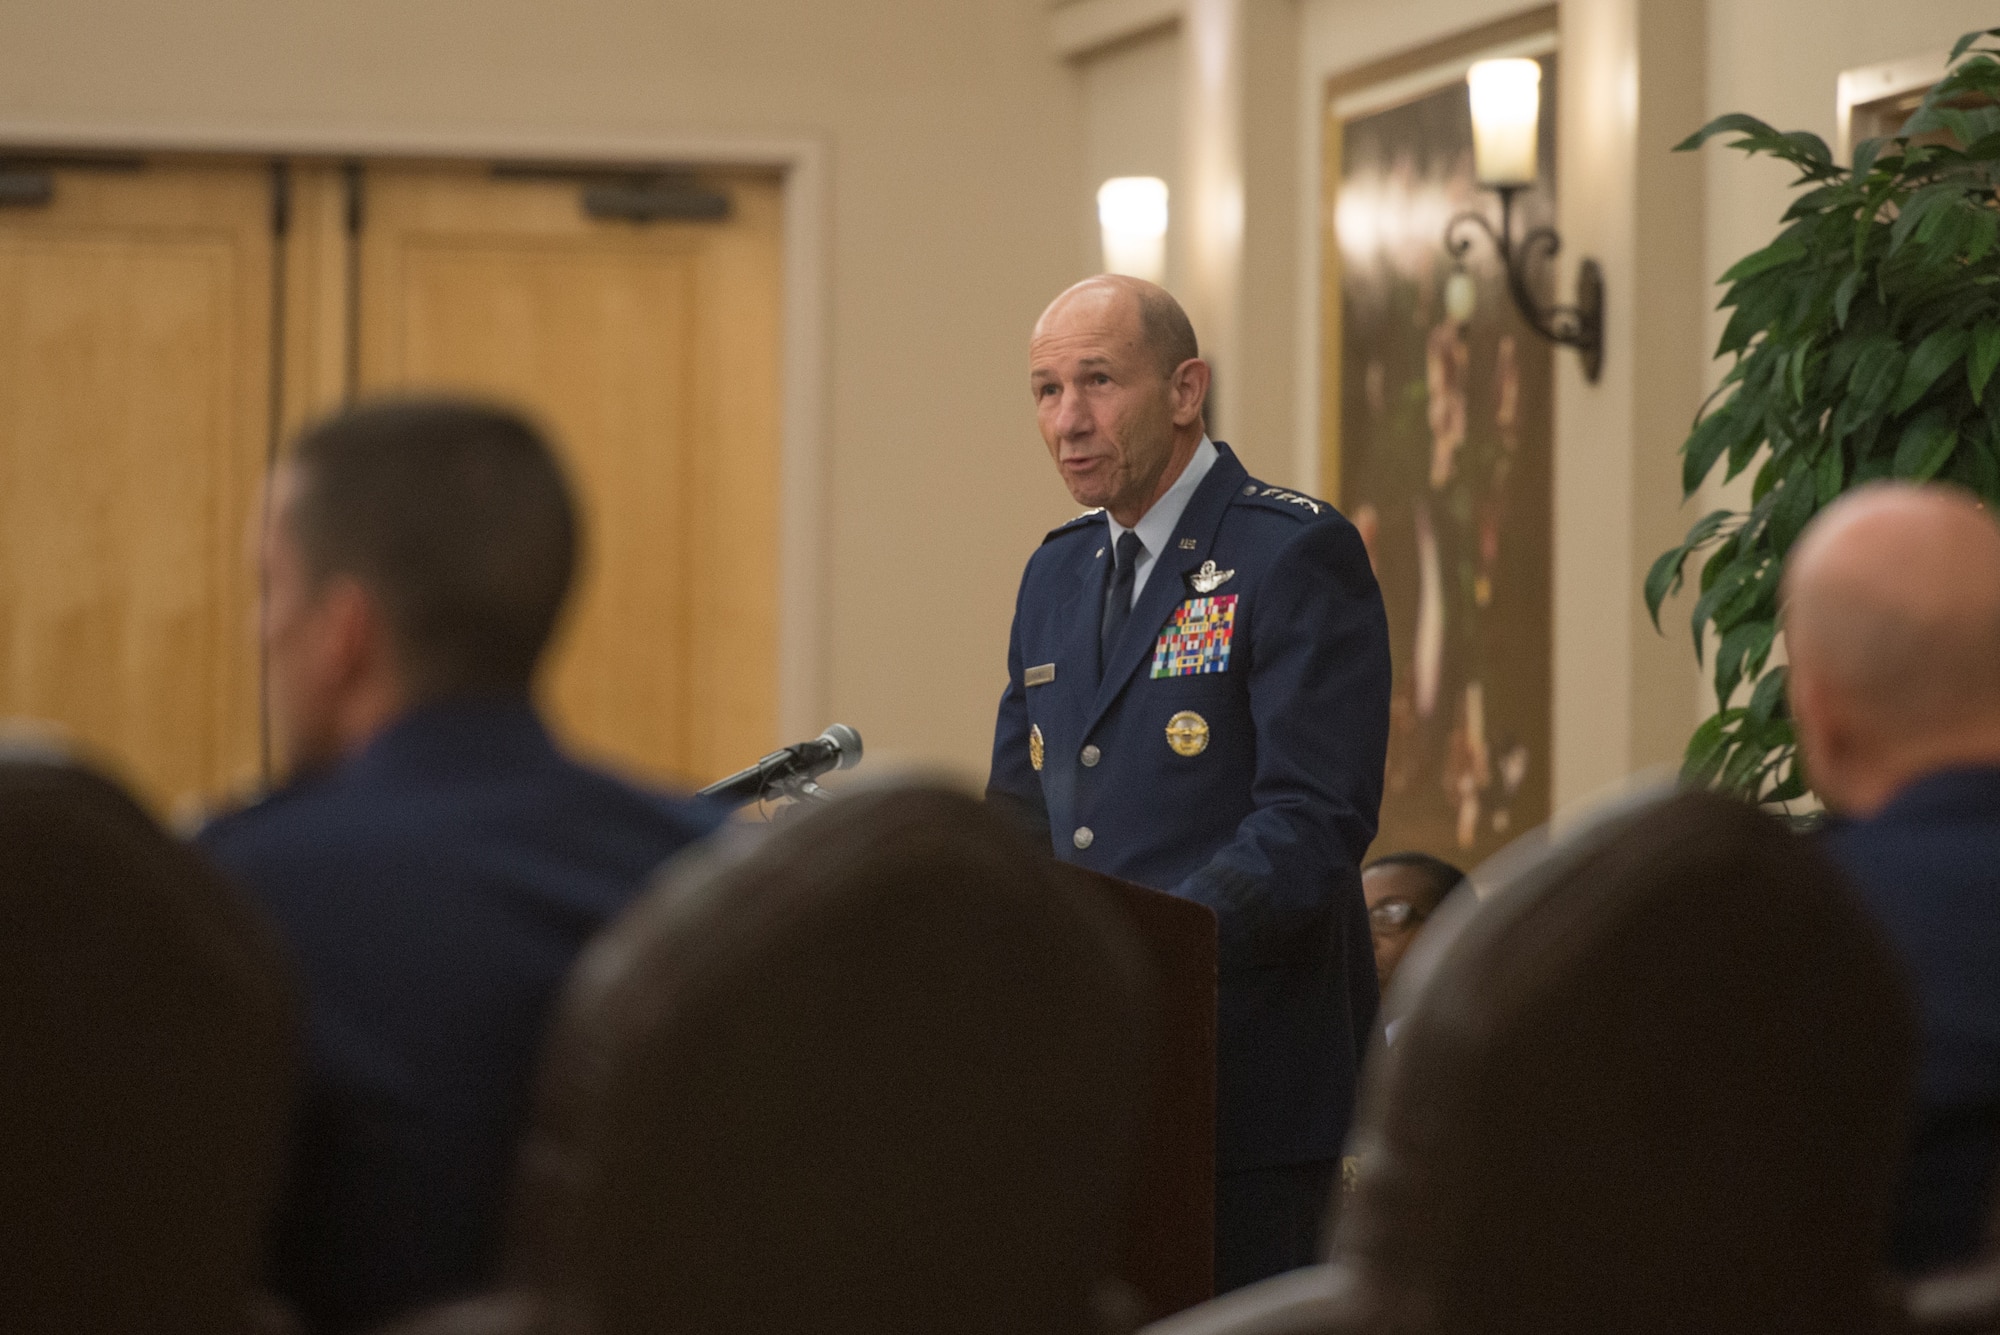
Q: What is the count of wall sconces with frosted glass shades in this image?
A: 2